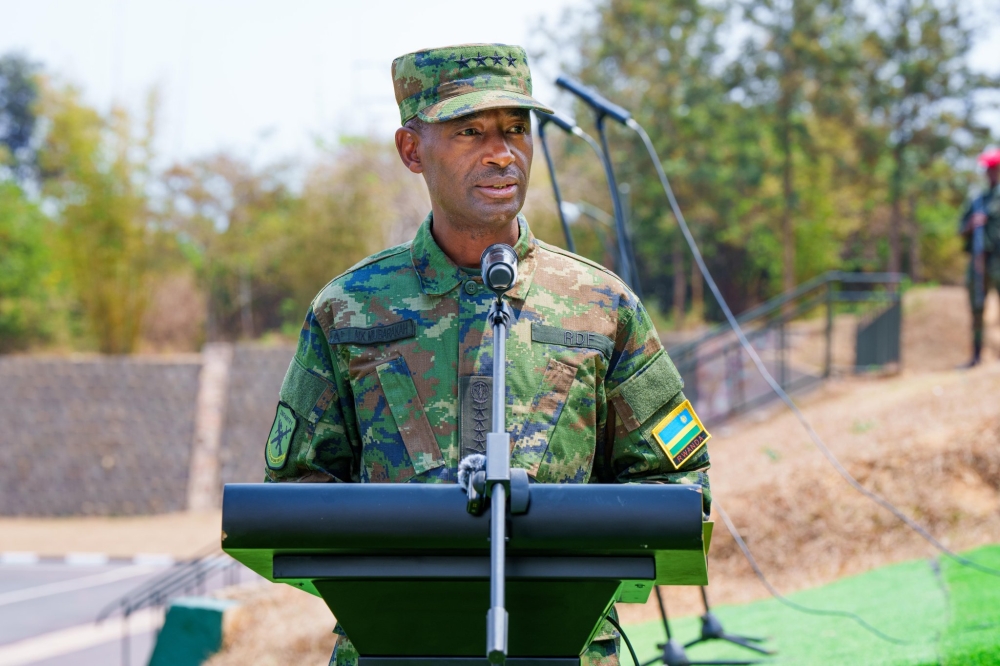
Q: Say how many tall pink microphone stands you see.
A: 0